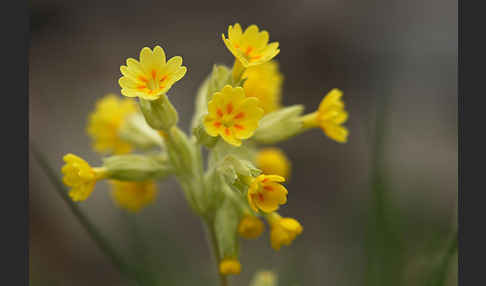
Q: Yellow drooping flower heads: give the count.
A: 13